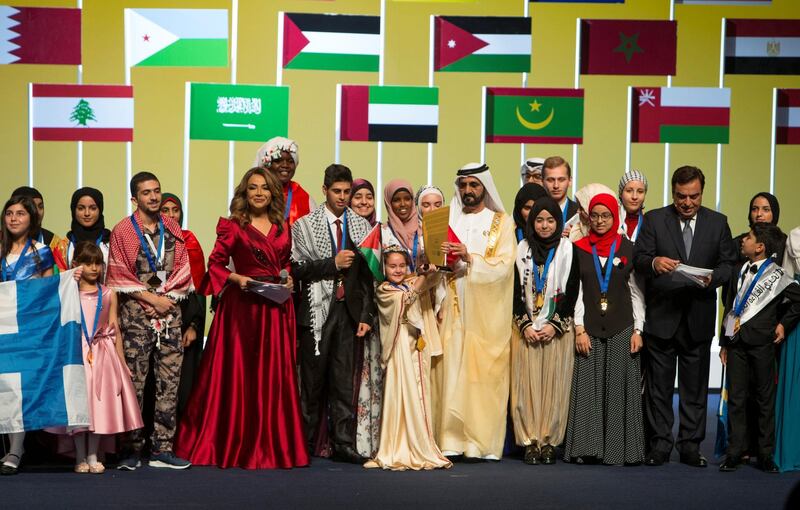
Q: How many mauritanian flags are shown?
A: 1